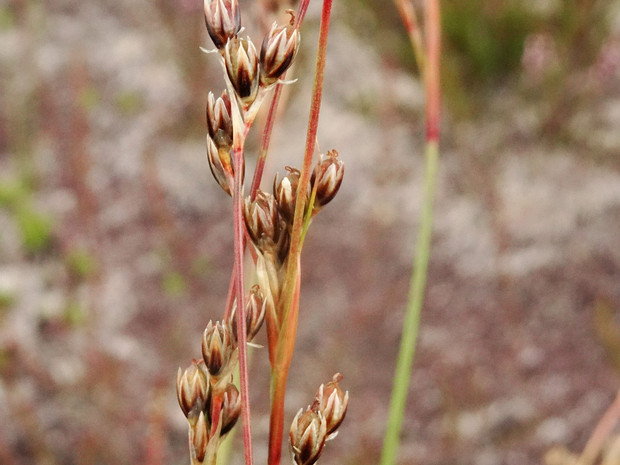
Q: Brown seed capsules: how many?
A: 15